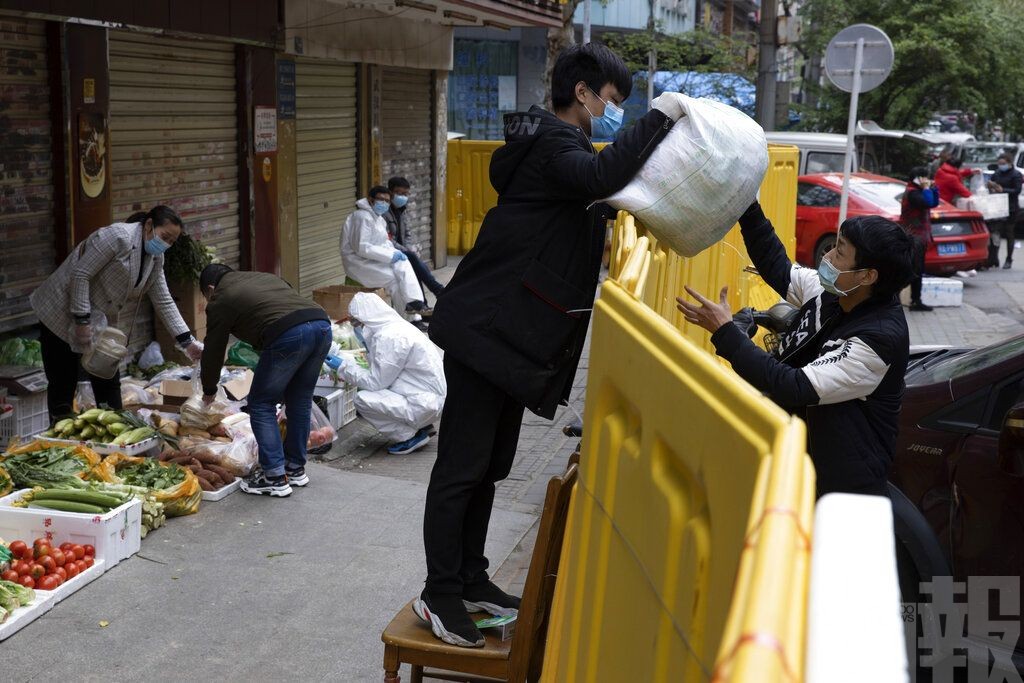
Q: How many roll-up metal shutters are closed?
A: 4